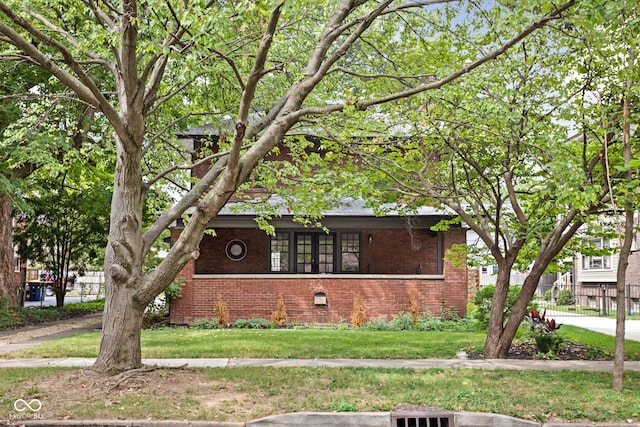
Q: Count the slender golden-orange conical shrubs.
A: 4